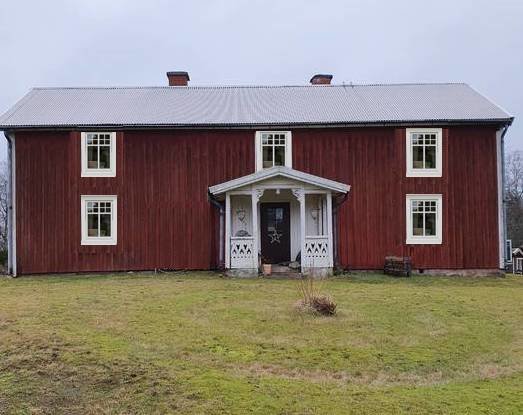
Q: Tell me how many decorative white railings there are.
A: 2